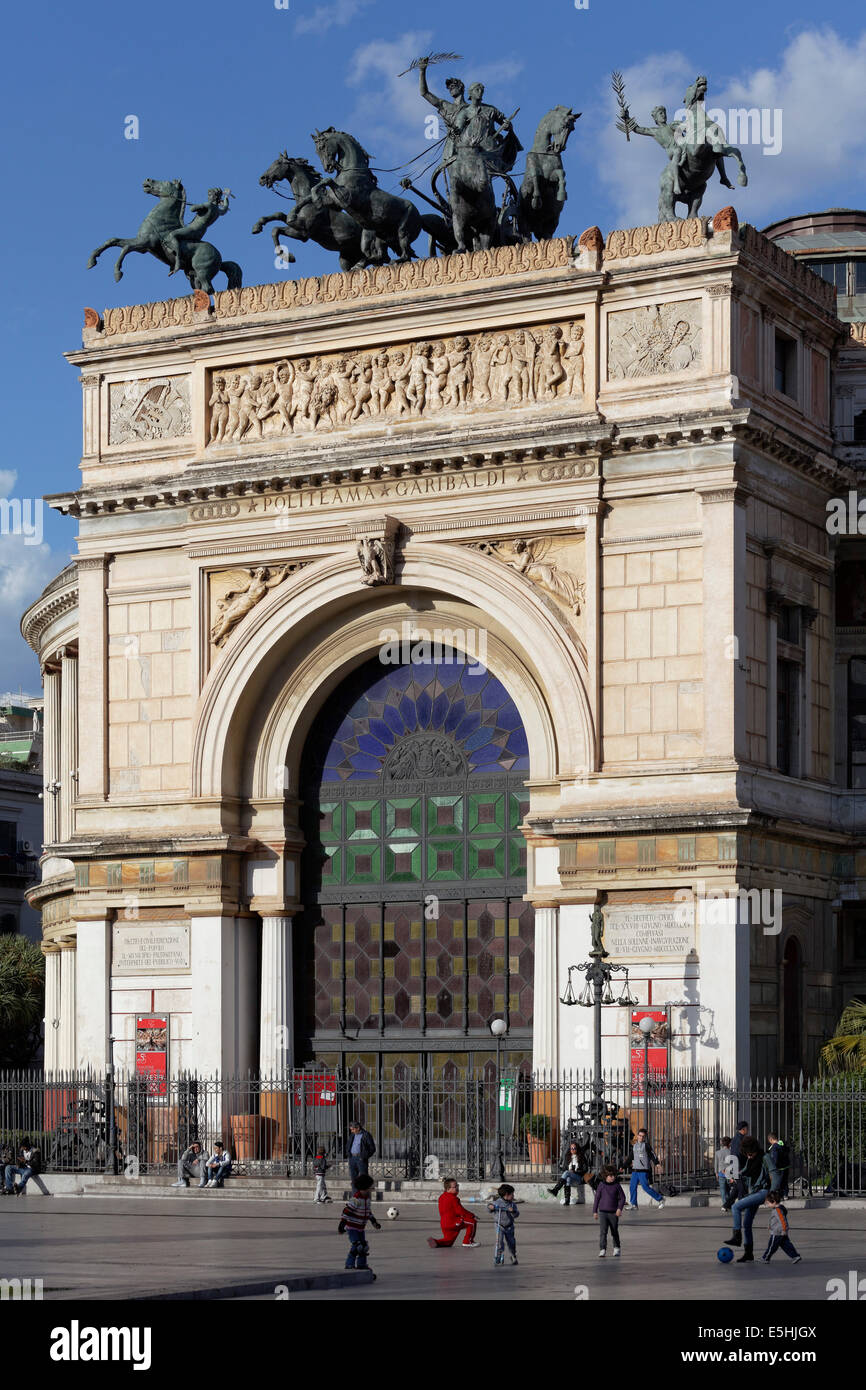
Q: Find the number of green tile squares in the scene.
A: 12